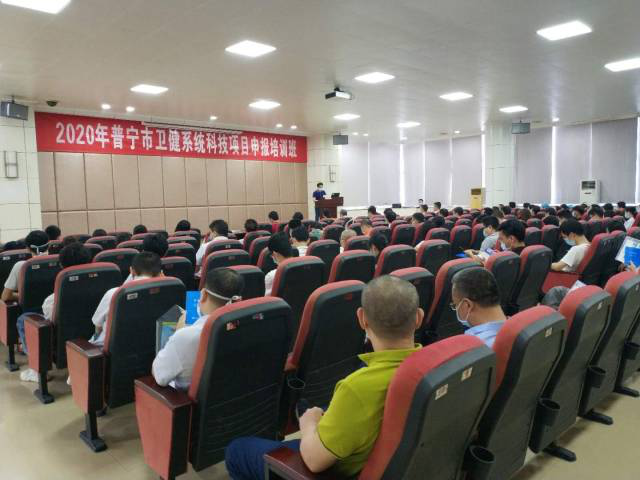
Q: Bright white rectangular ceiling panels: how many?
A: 11